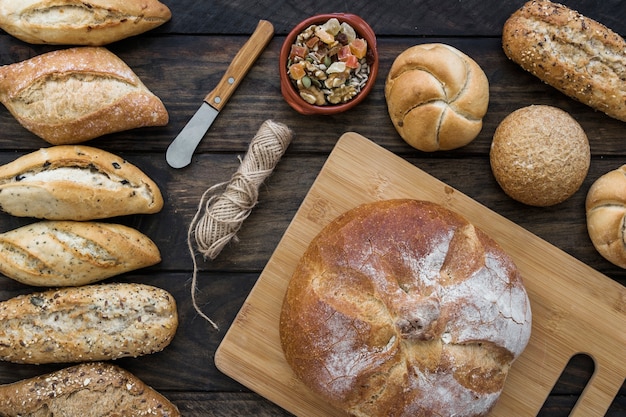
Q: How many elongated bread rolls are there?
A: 7